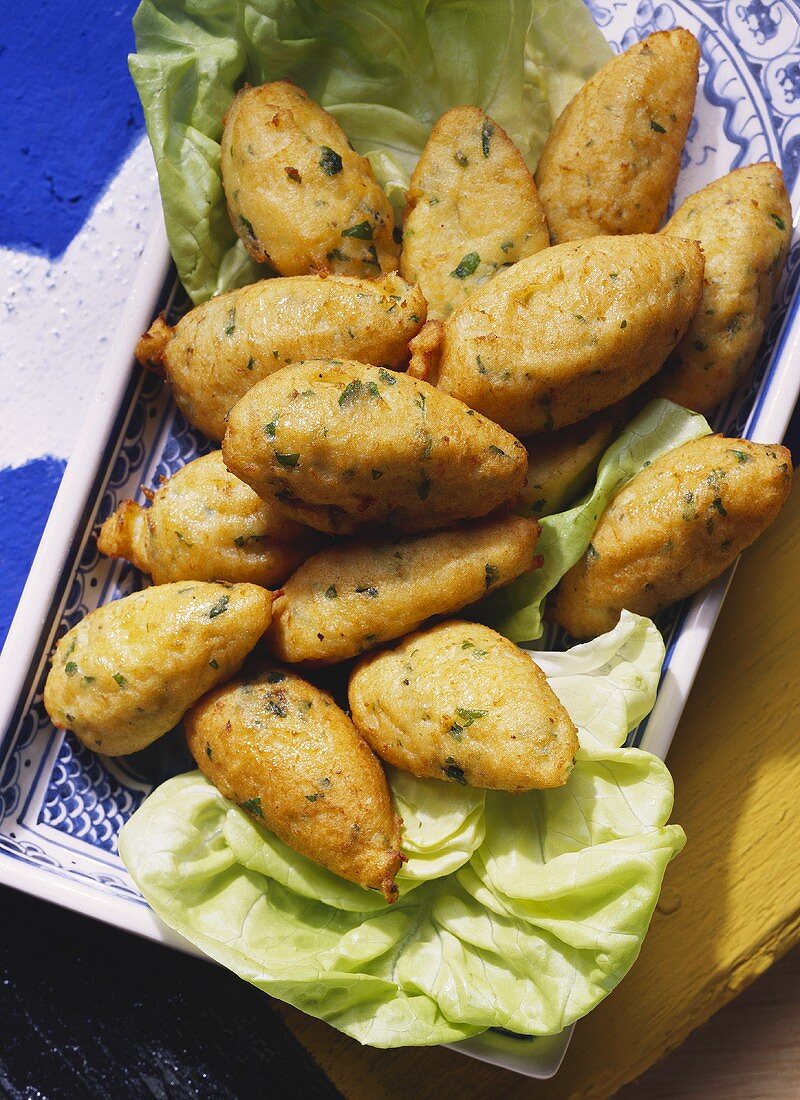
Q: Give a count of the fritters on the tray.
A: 14